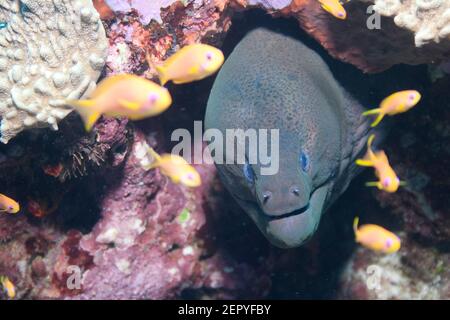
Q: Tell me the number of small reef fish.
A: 9